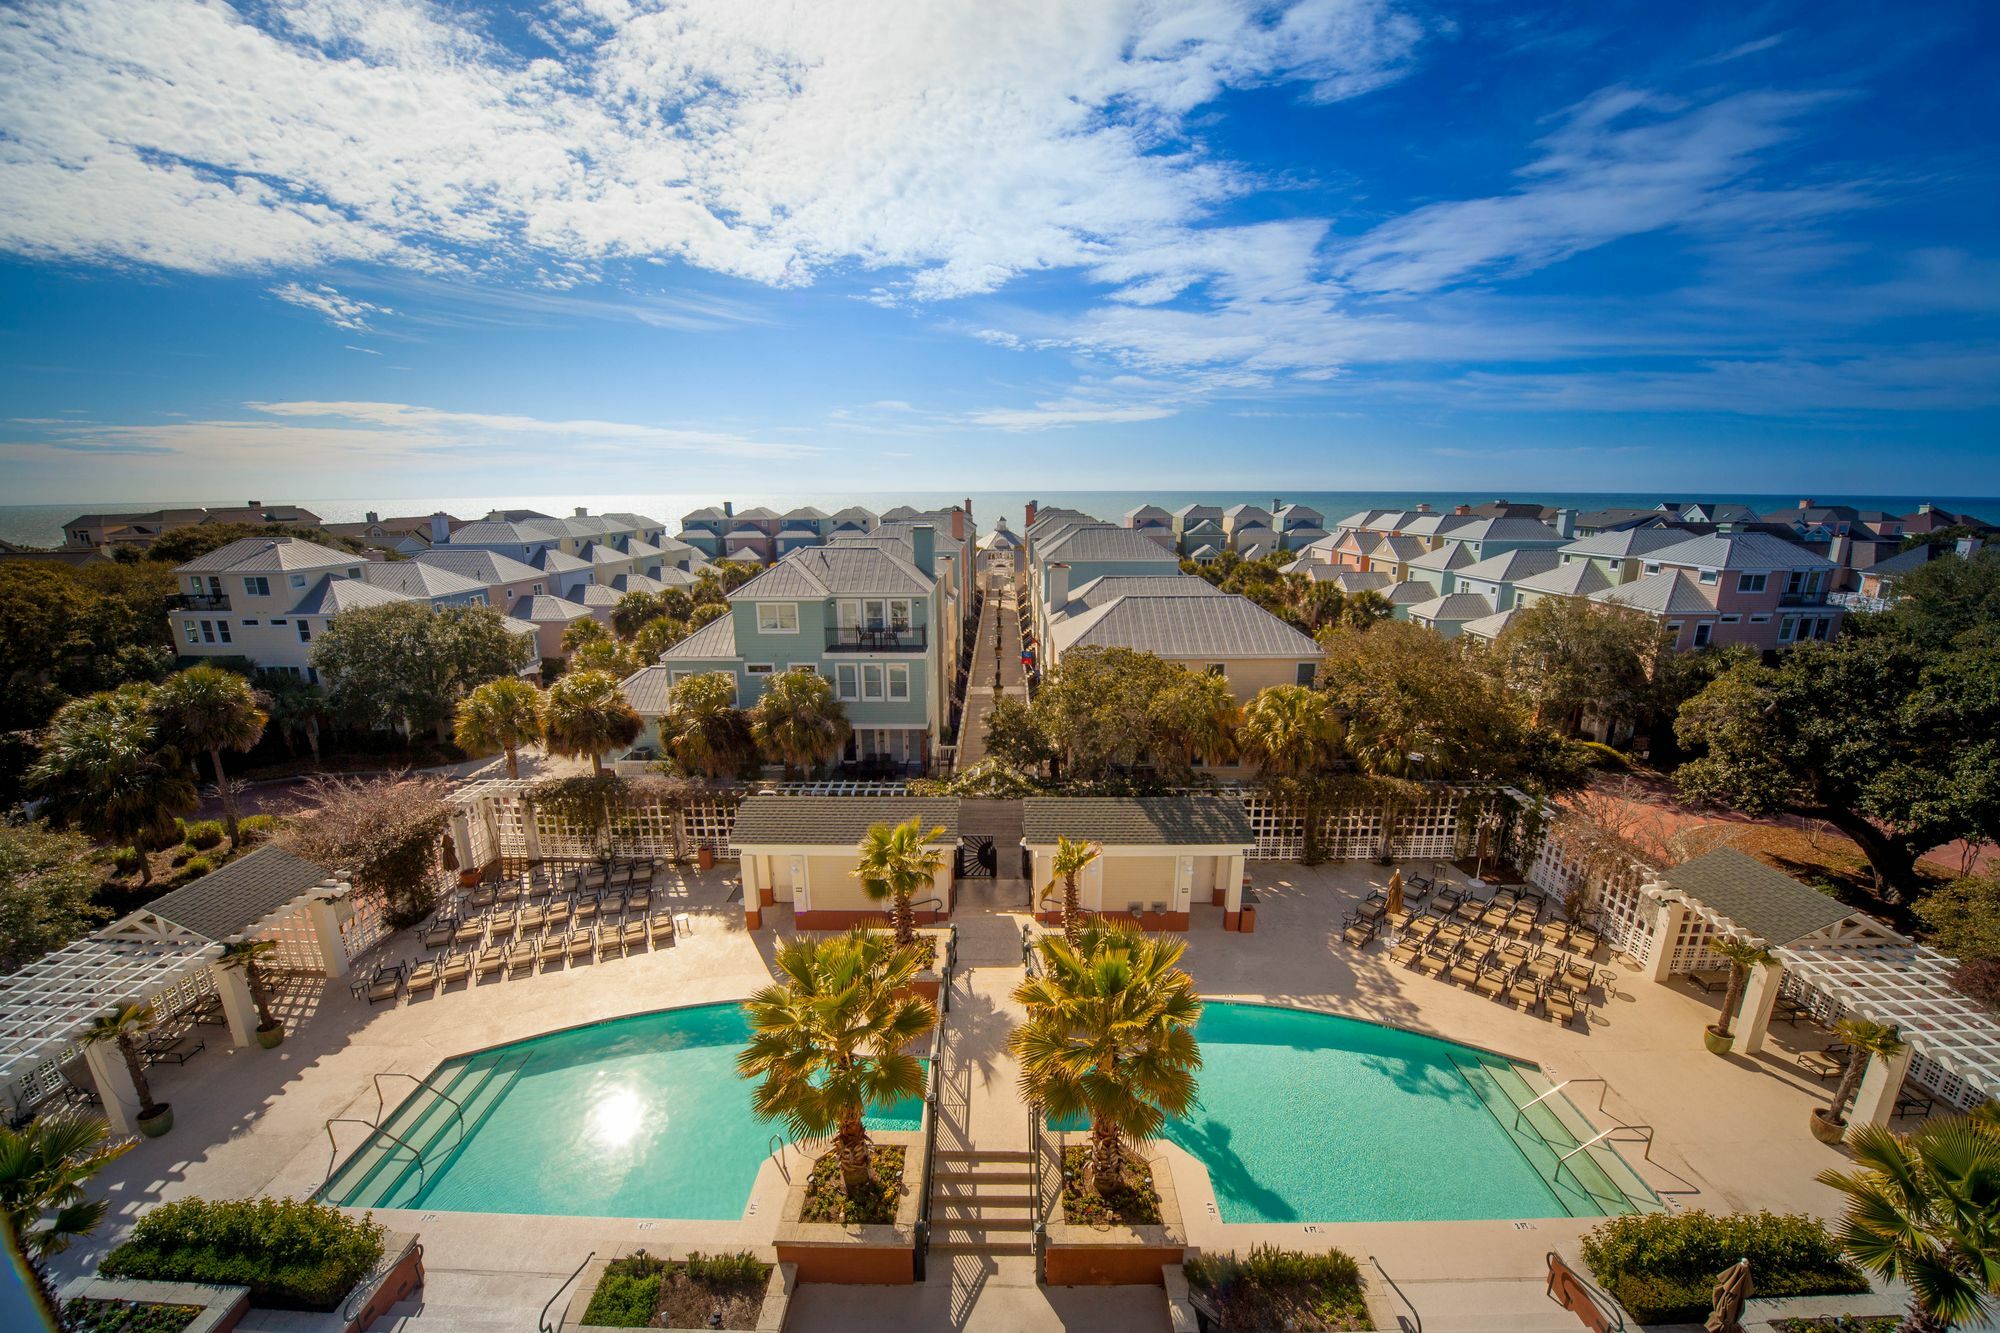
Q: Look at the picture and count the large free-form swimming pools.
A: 2